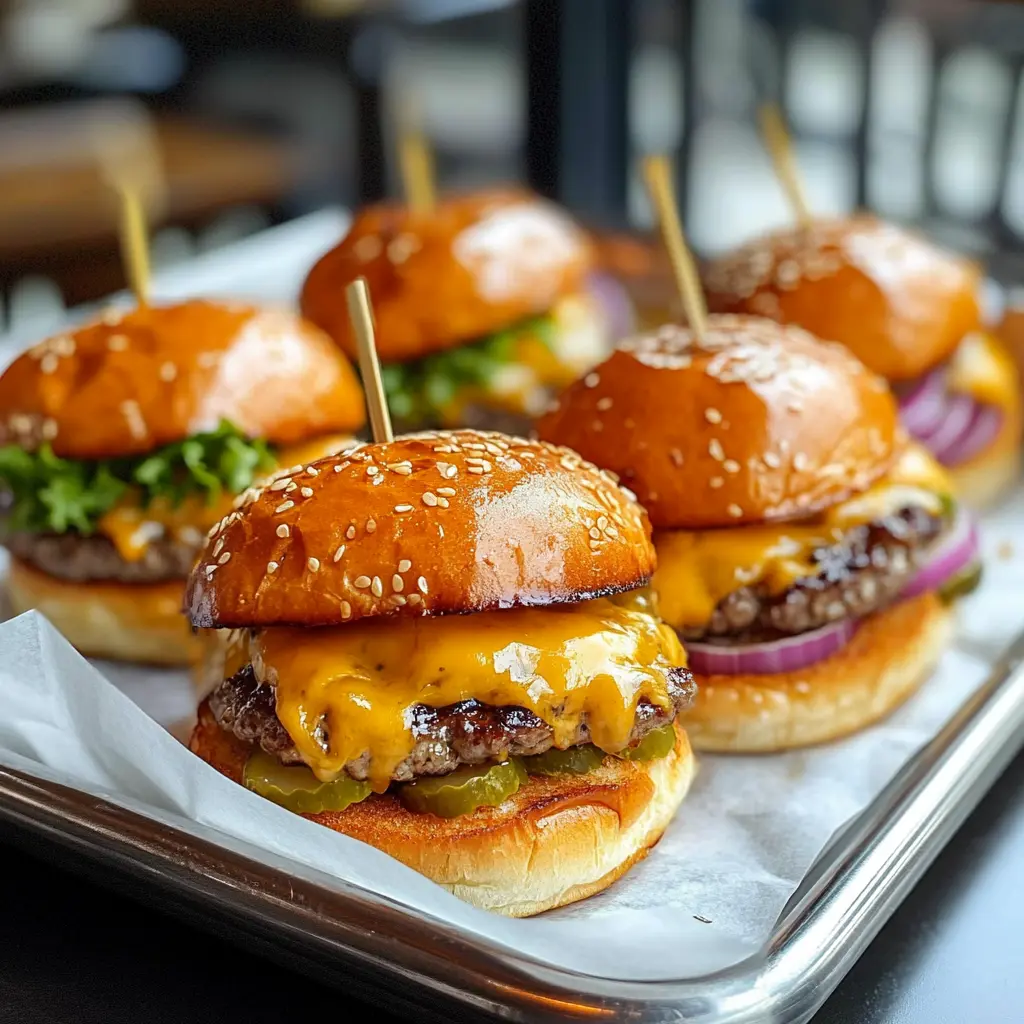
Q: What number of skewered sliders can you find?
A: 5